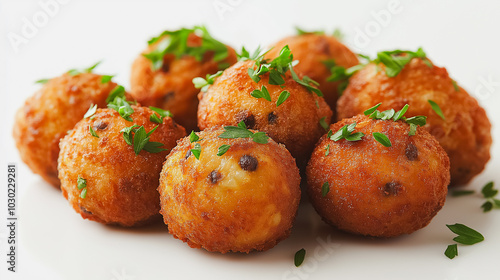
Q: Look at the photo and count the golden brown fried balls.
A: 8